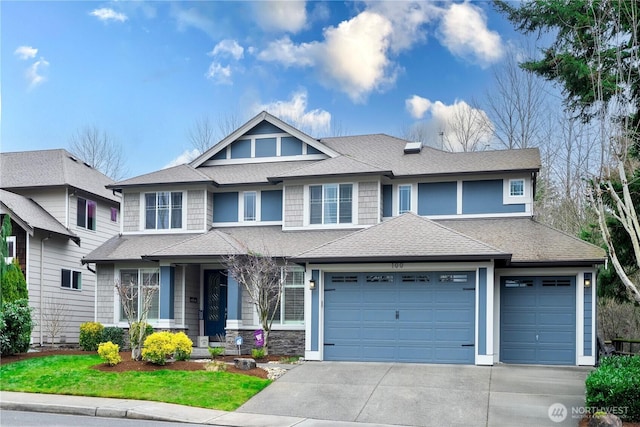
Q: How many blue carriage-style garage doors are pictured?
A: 2